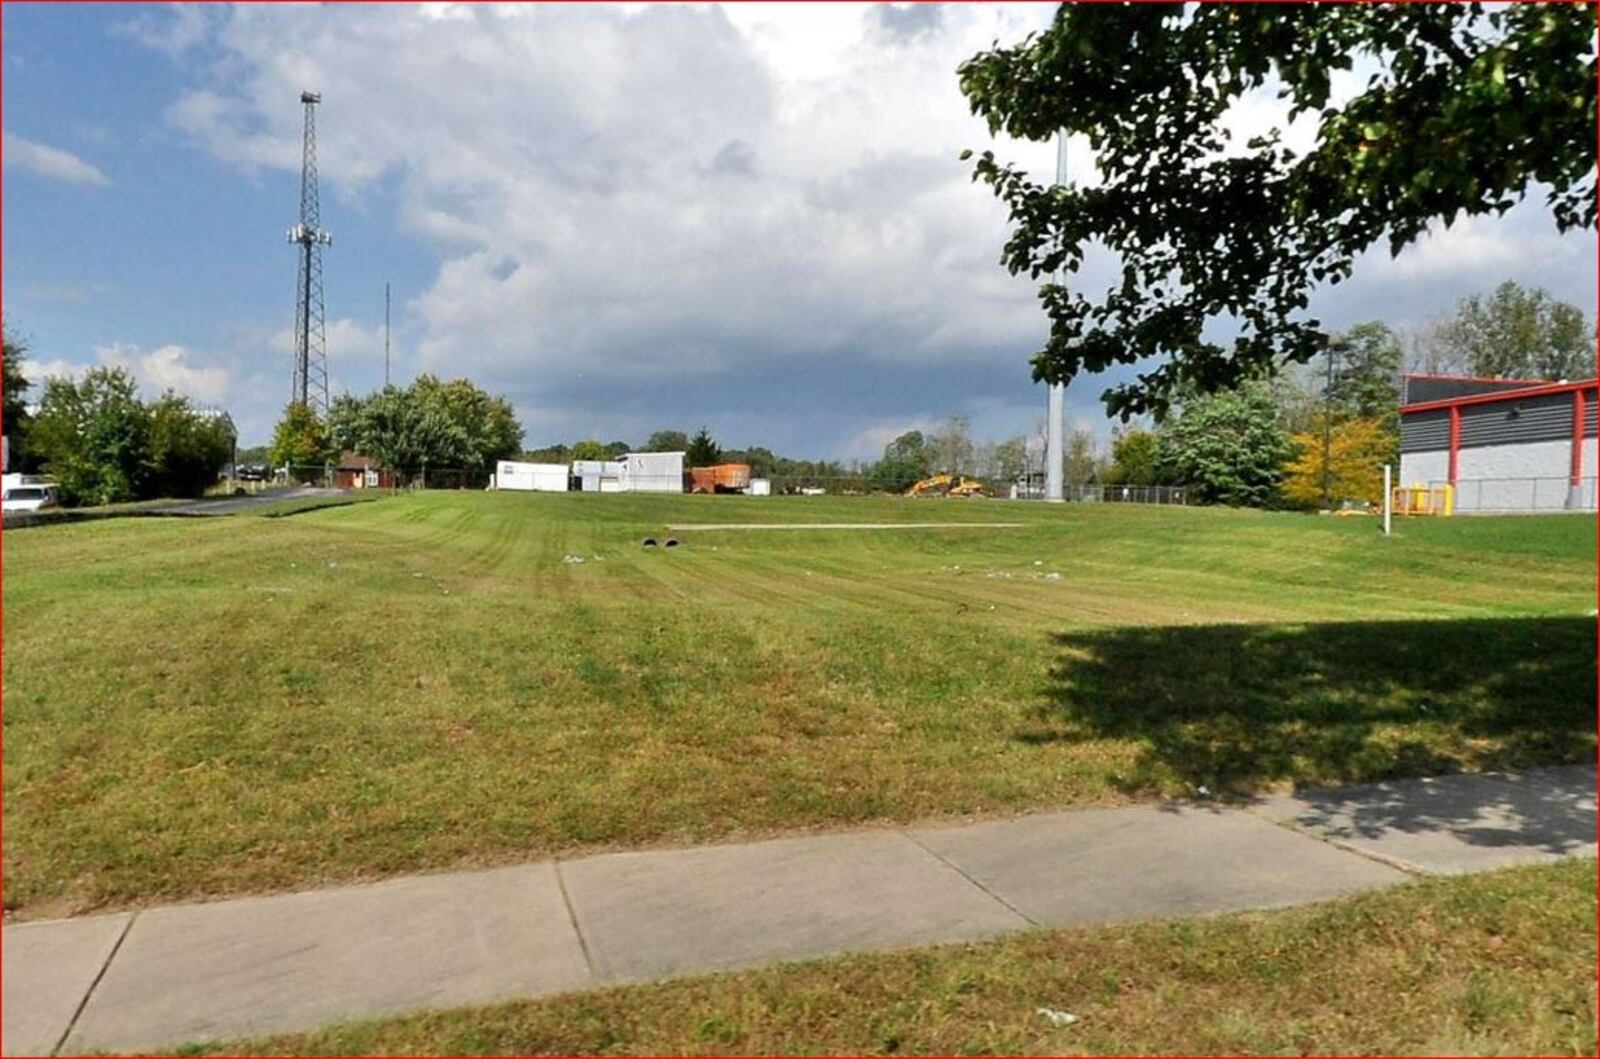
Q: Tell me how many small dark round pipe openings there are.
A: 2